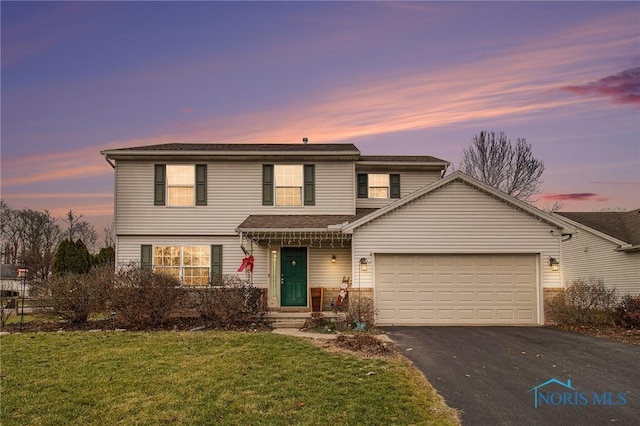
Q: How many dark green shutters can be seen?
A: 8